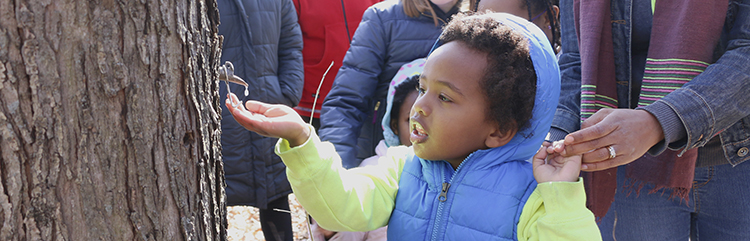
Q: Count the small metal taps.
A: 1